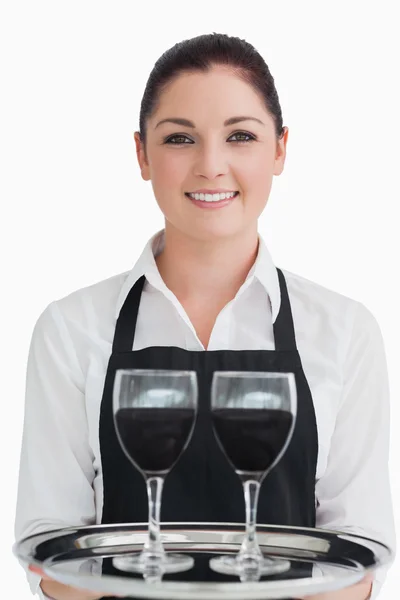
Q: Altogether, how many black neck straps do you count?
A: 2